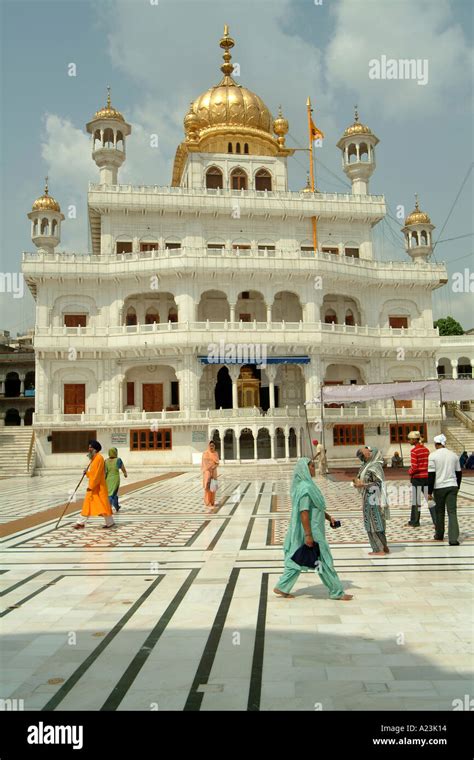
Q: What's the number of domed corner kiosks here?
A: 4